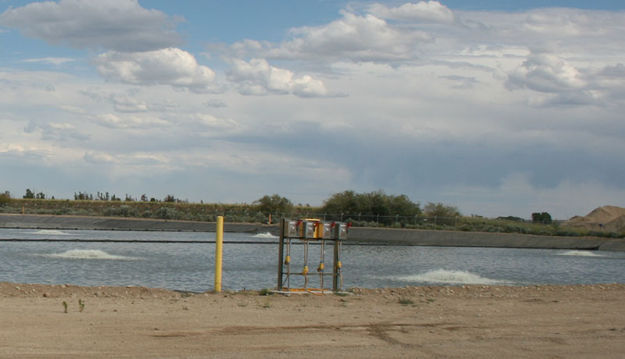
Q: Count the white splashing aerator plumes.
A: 5